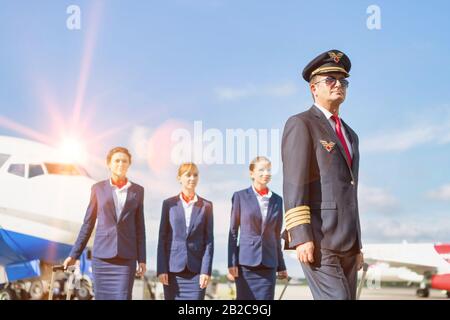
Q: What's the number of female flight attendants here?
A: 3